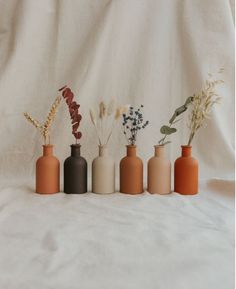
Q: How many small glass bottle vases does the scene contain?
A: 6